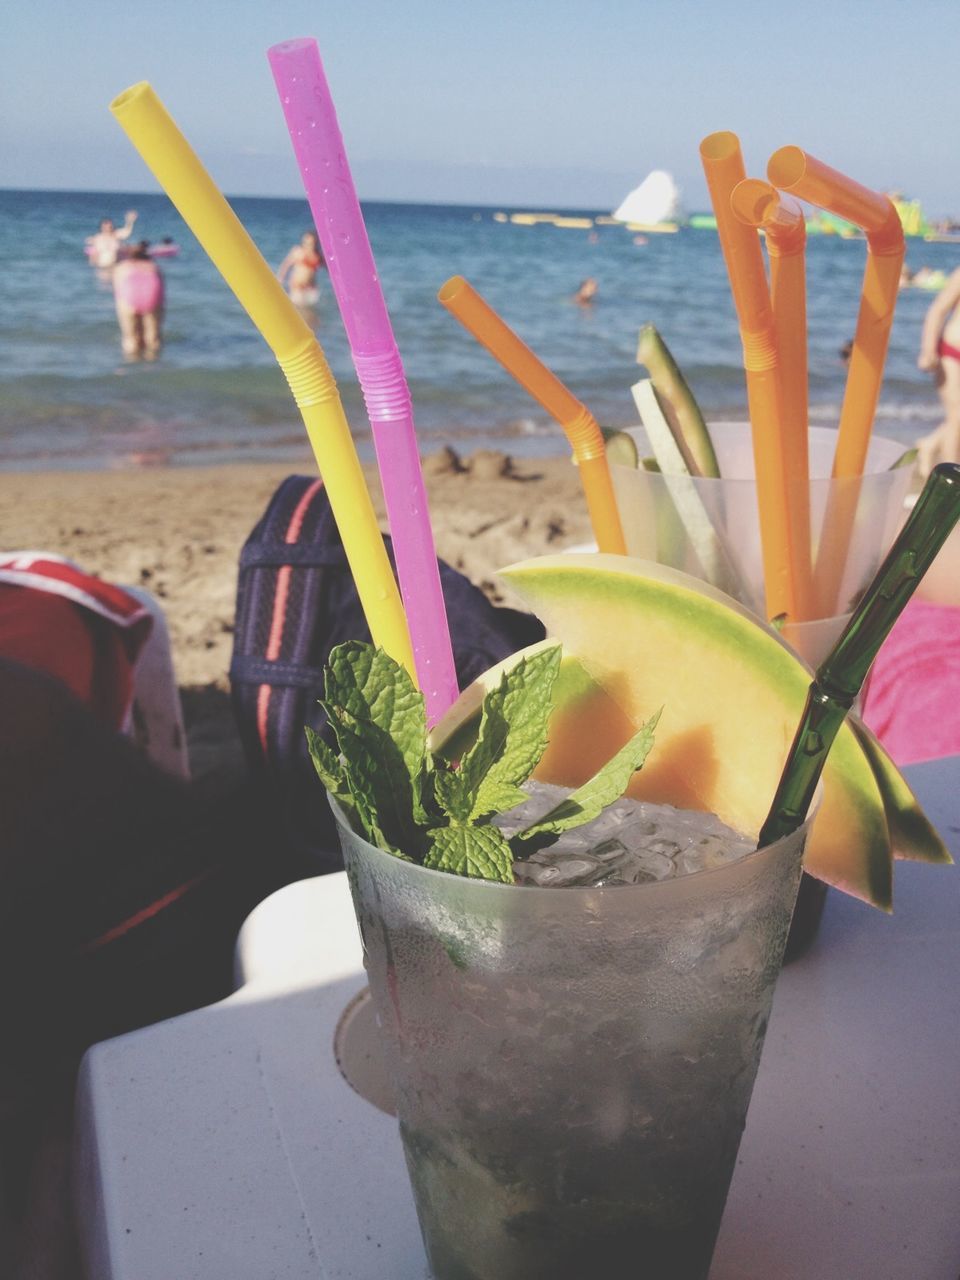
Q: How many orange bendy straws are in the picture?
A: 4